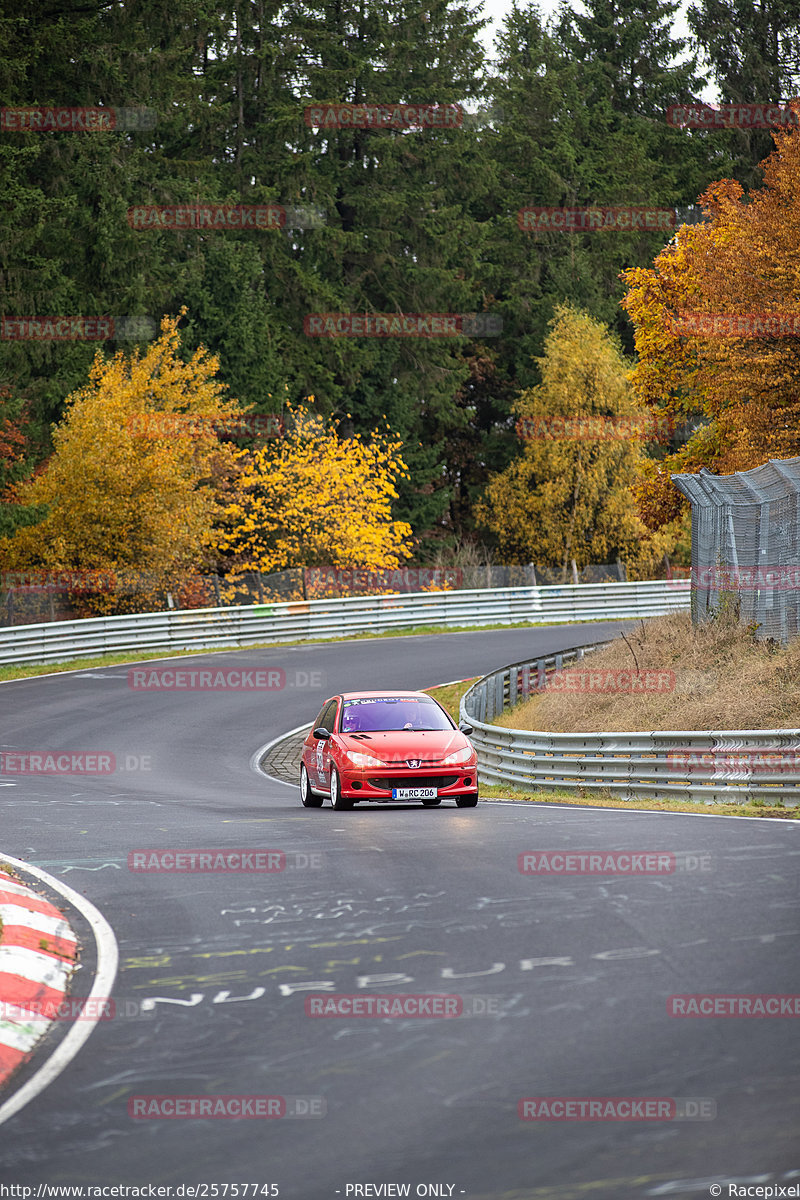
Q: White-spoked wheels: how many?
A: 2